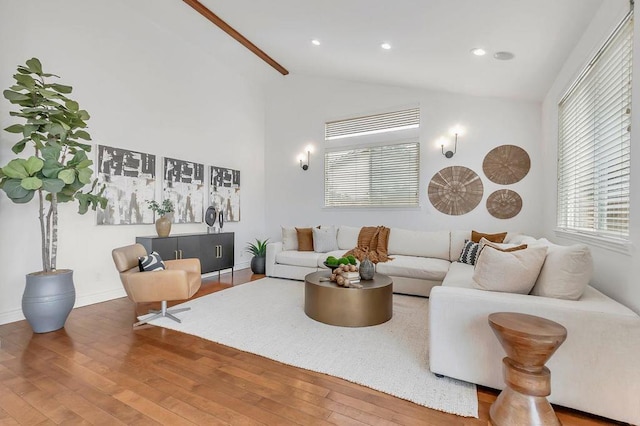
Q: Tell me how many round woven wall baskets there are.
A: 3